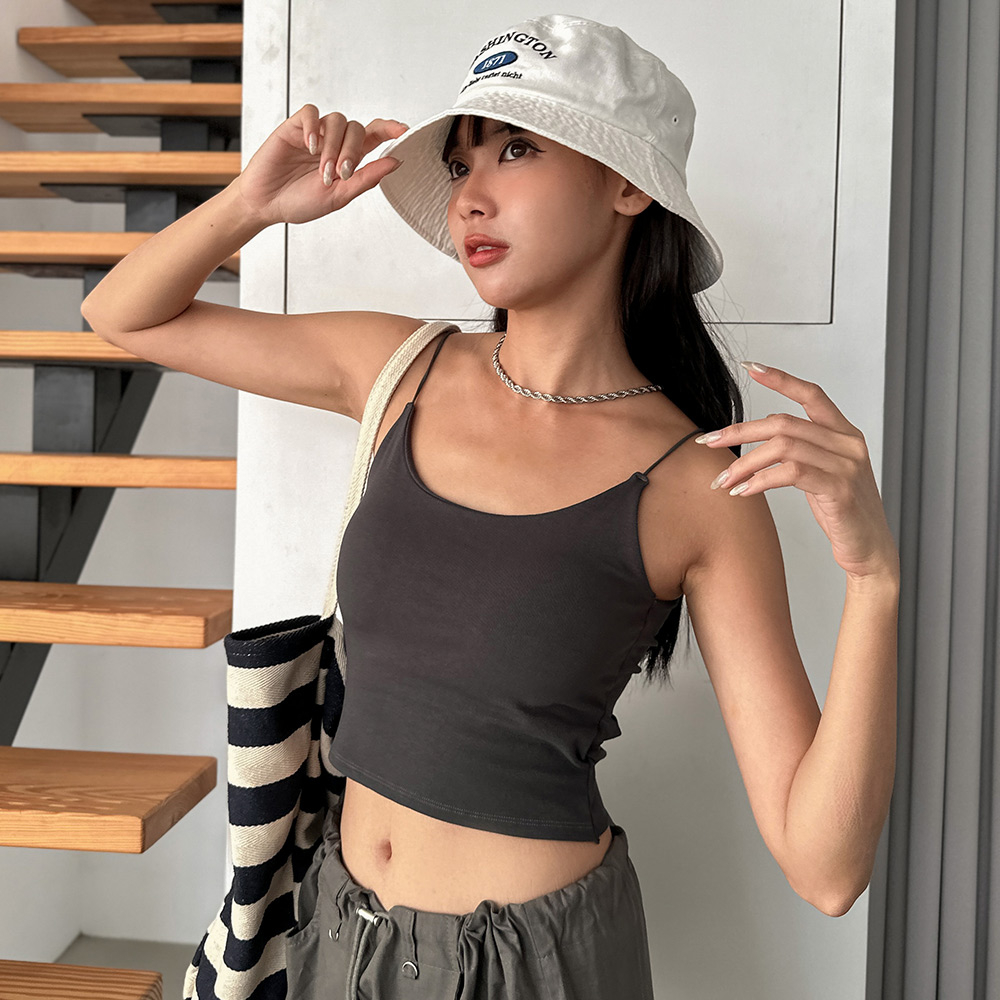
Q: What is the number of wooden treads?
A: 10